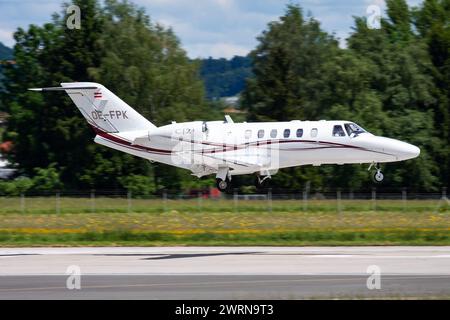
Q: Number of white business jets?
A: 1